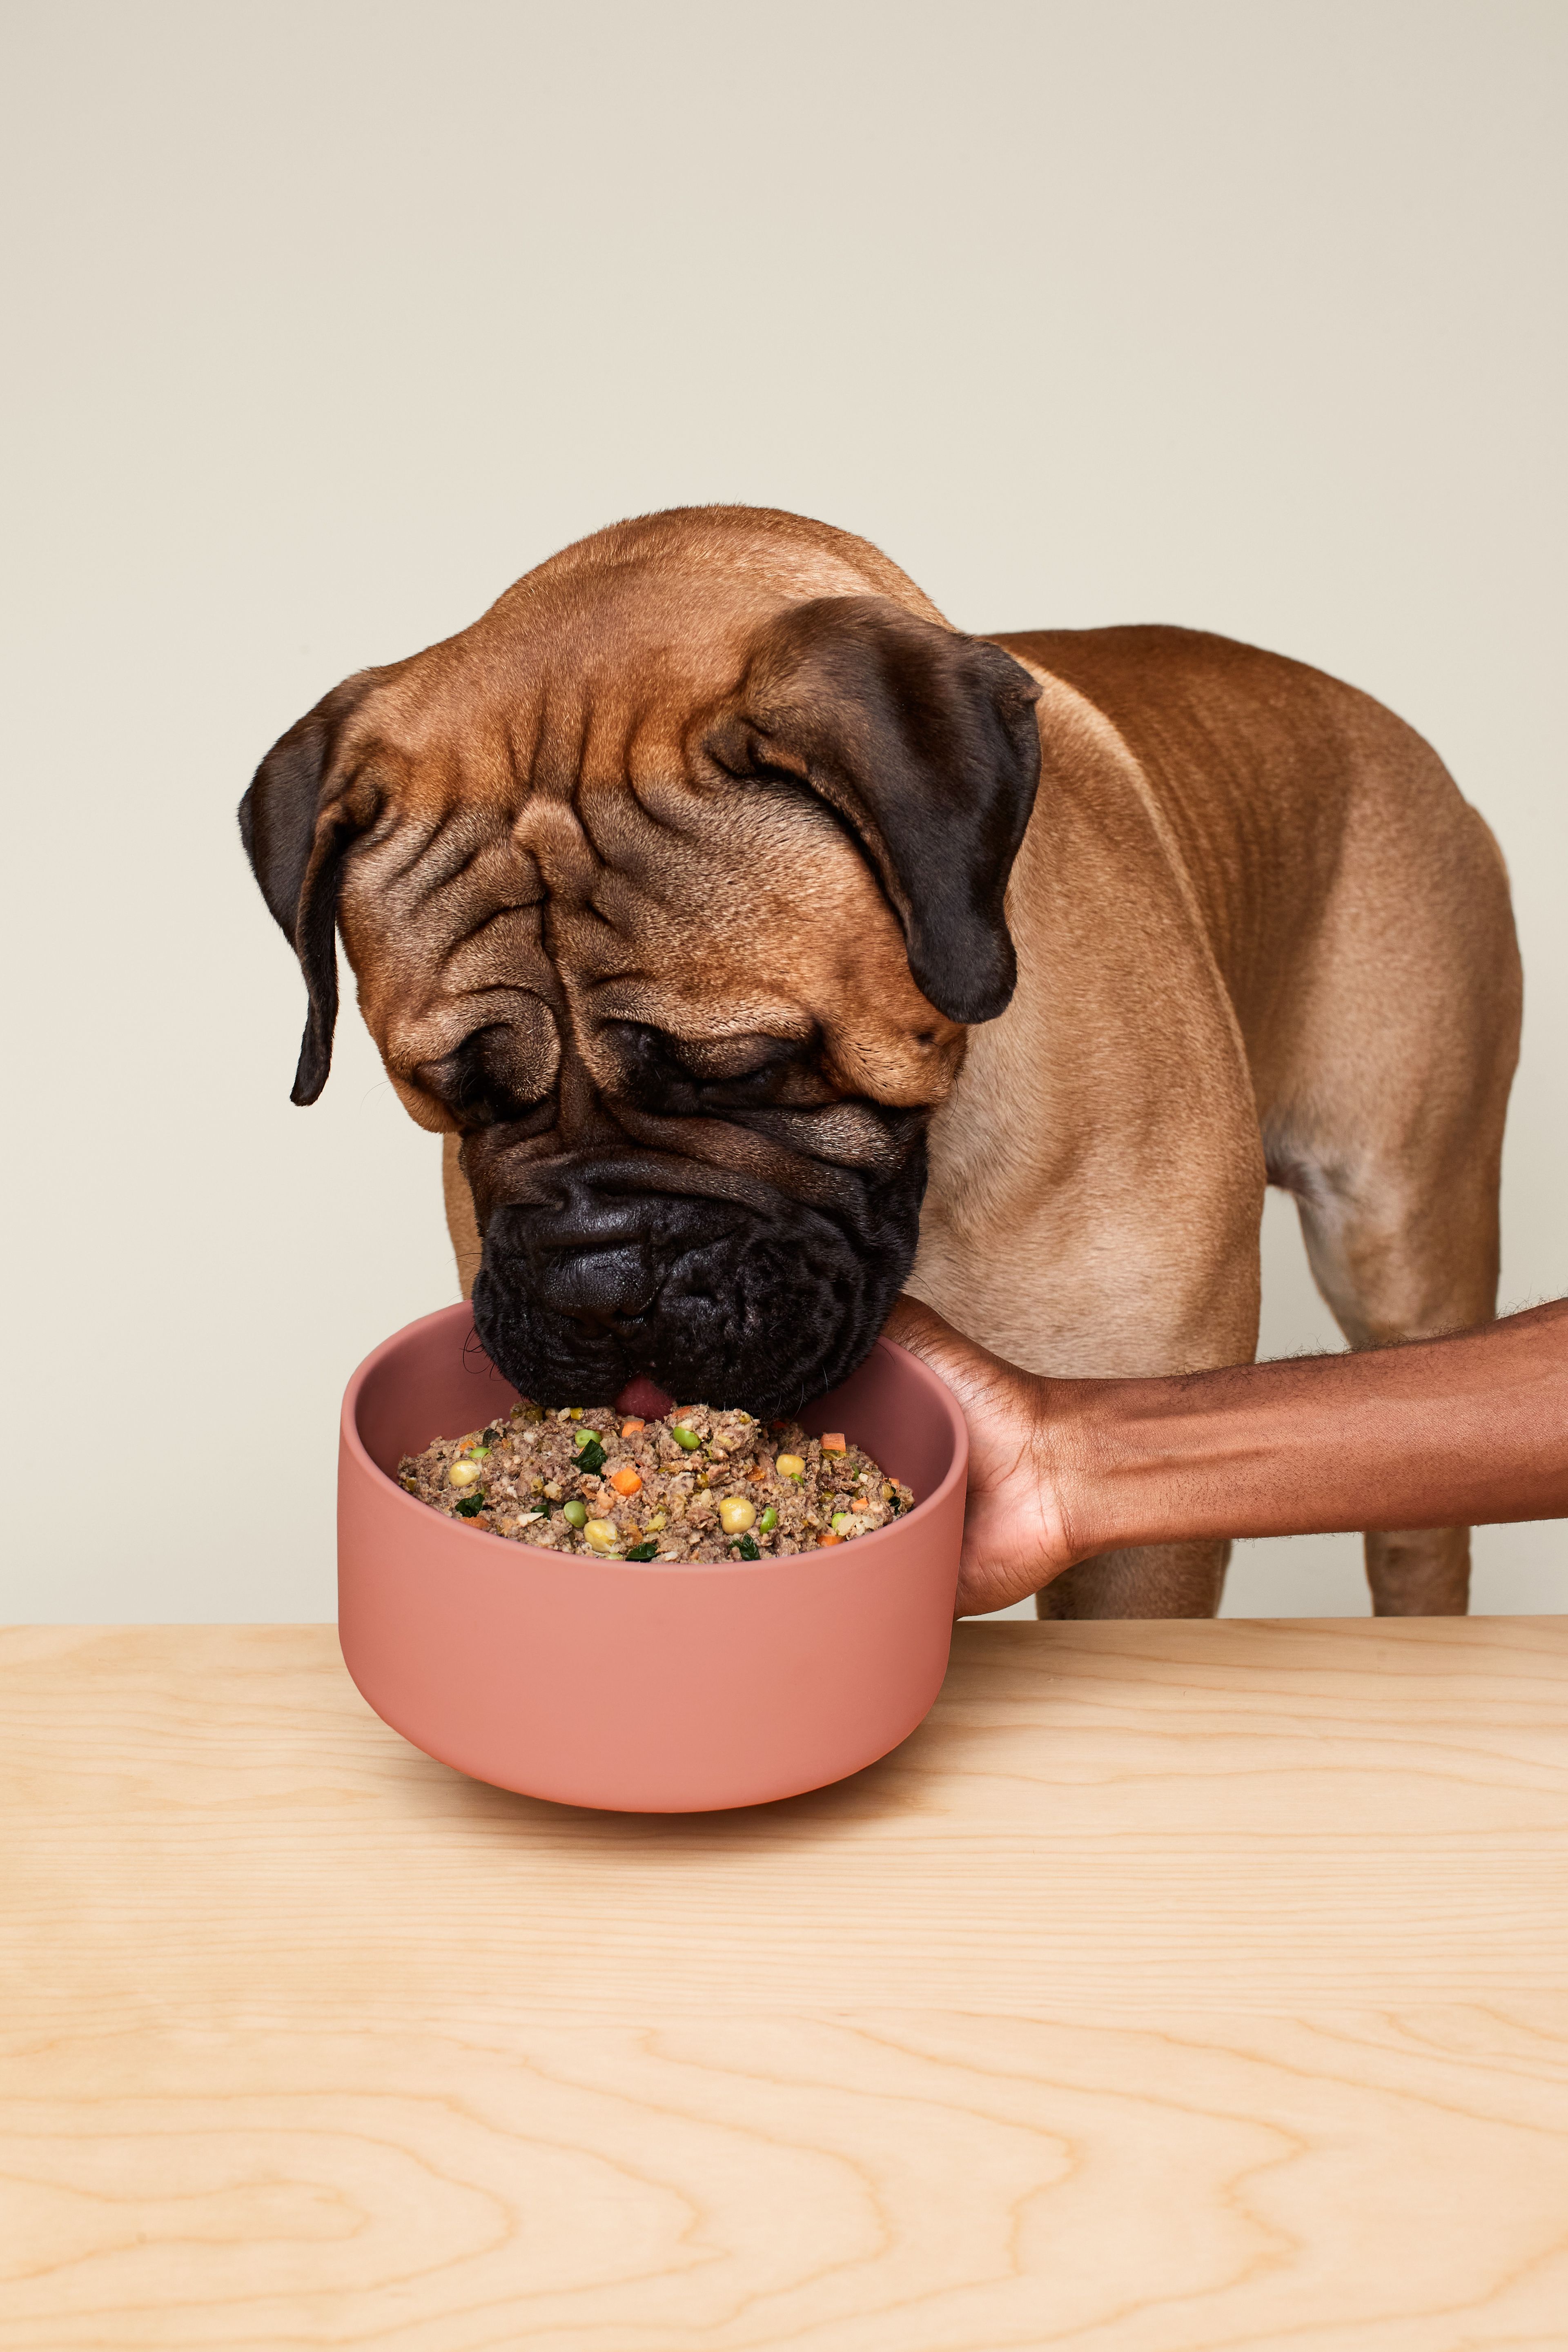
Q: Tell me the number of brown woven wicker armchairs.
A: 0